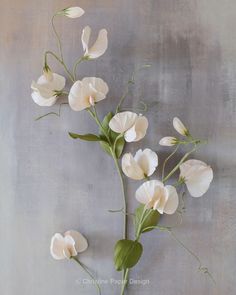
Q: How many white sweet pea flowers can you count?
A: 8